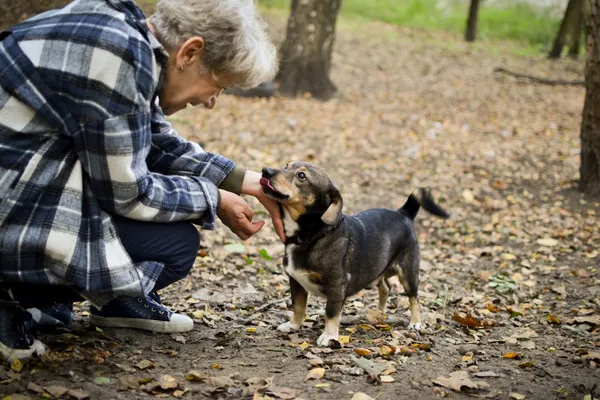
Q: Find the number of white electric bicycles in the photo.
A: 0